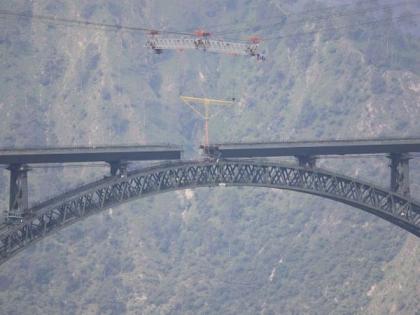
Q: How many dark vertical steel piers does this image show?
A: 4